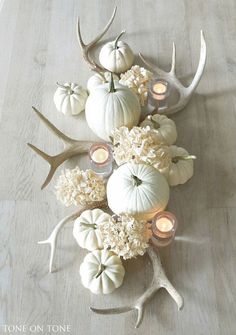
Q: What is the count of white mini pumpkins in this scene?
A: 7